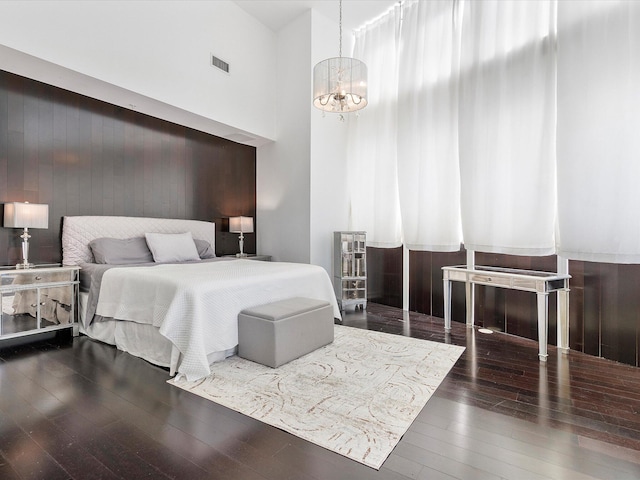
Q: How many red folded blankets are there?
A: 0